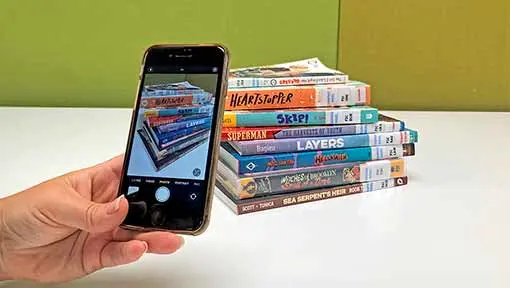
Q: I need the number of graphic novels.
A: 8